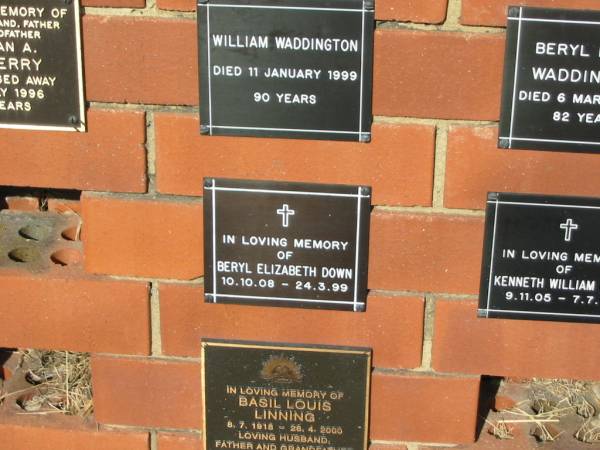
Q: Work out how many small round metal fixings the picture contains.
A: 13